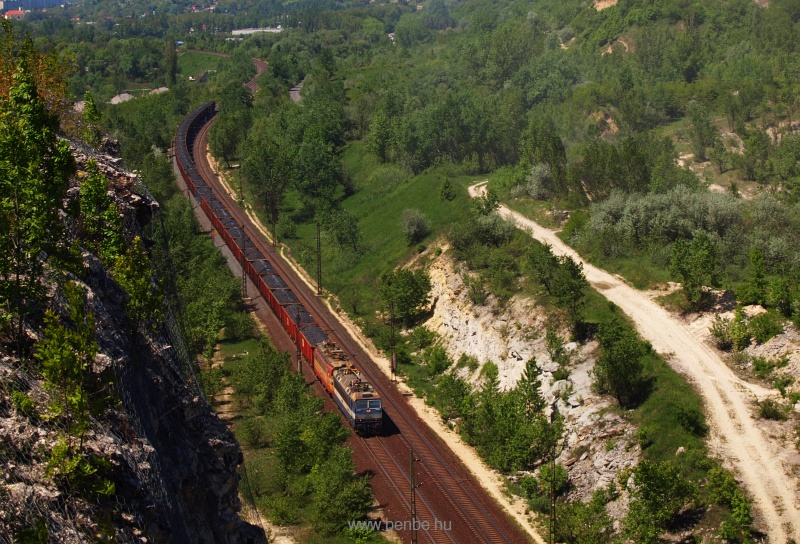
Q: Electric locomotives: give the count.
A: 2